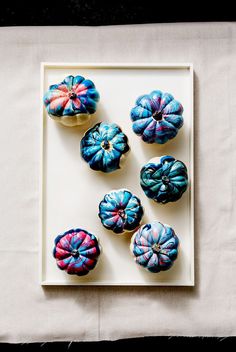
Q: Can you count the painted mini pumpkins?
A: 7